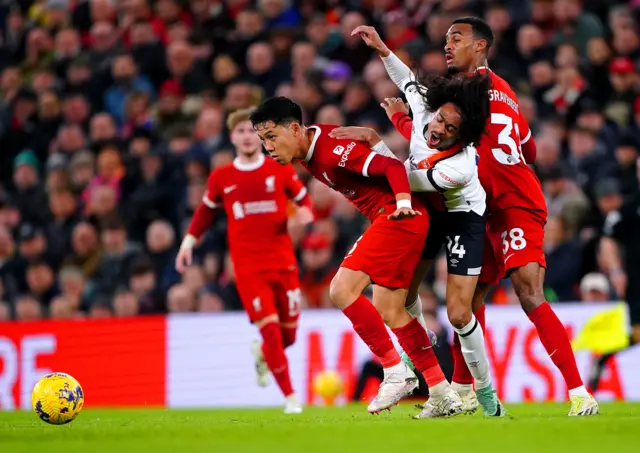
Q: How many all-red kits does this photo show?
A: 3